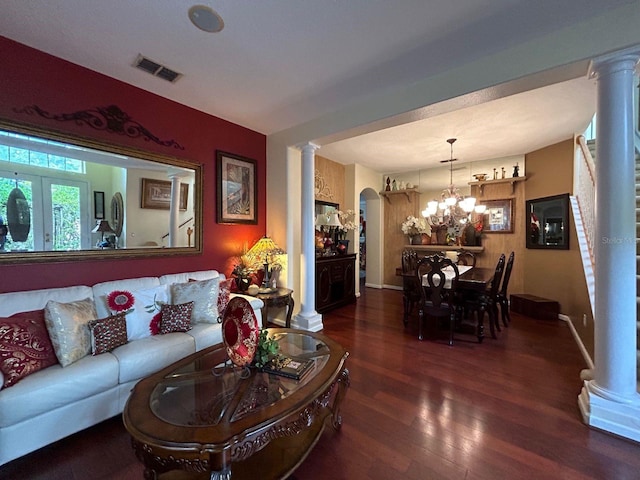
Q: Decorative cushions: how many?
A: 7